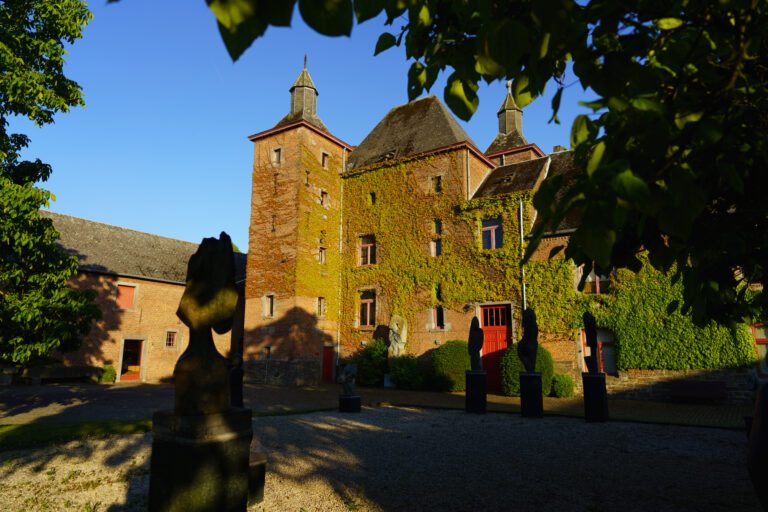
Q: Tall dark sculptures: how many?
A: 4